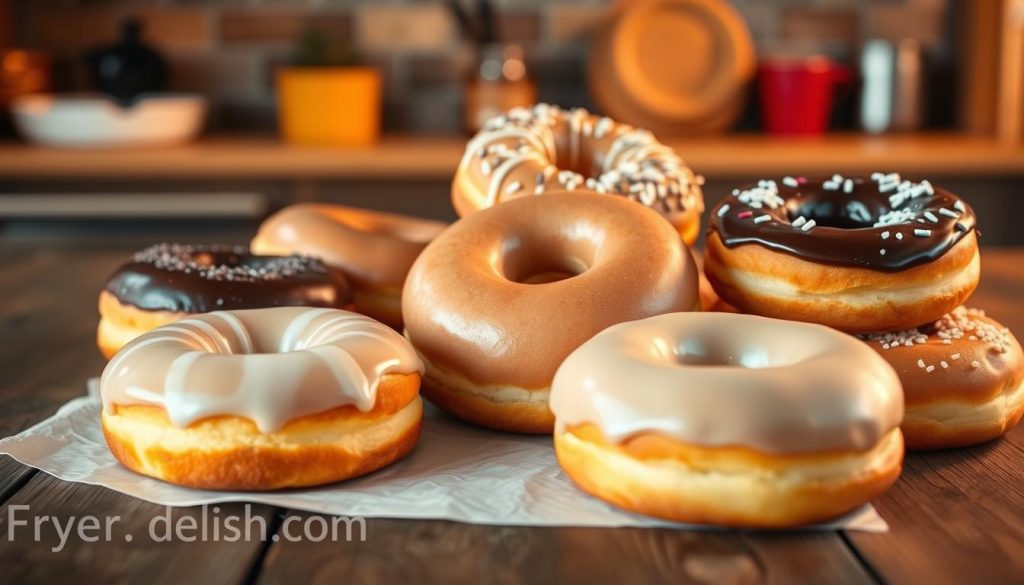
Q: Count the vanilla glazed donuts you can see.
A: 2